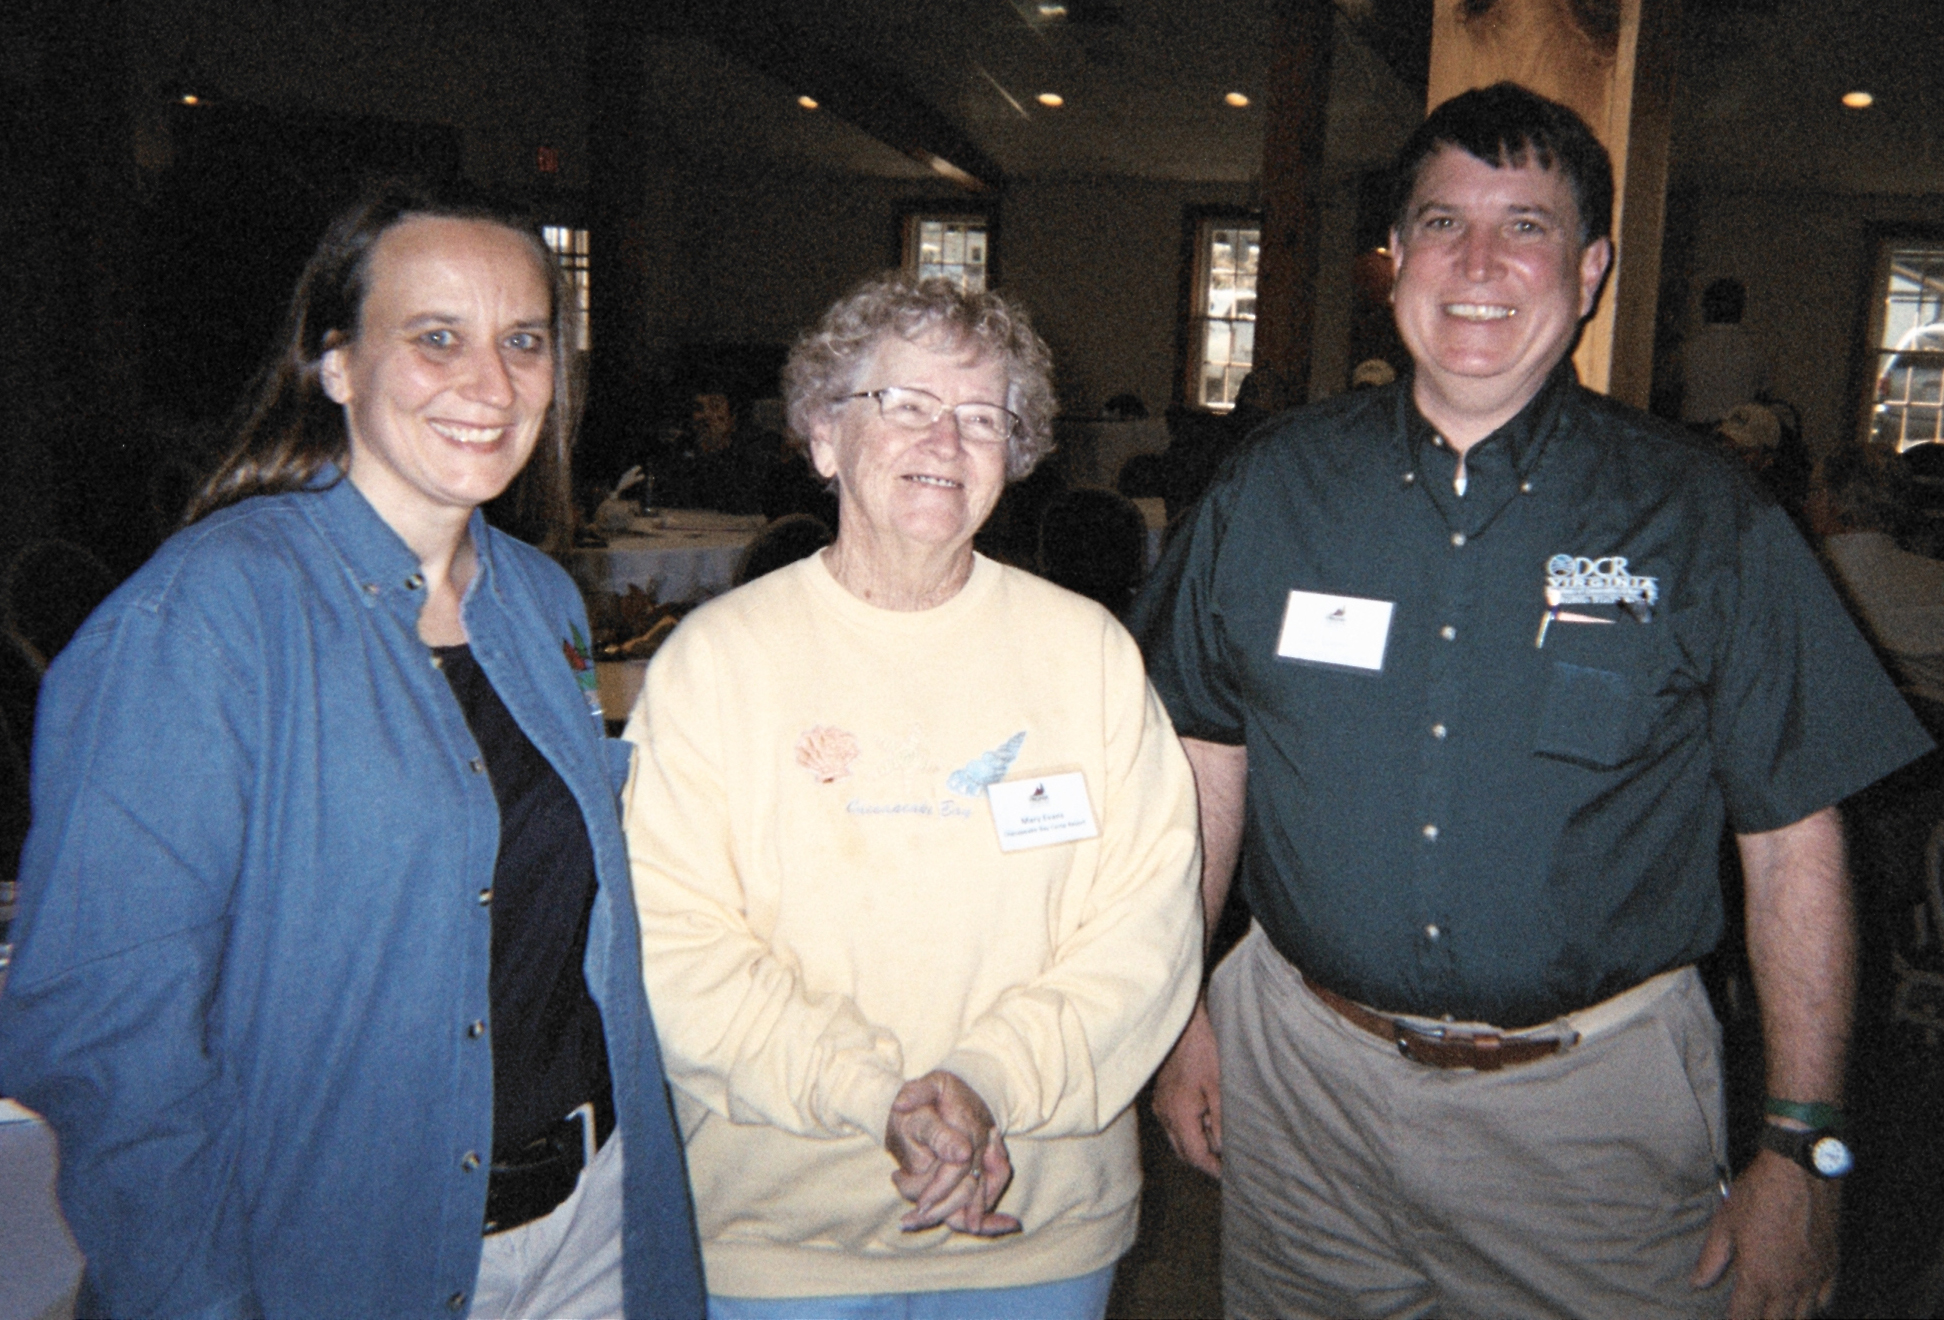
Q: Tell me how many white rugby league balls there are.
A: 0